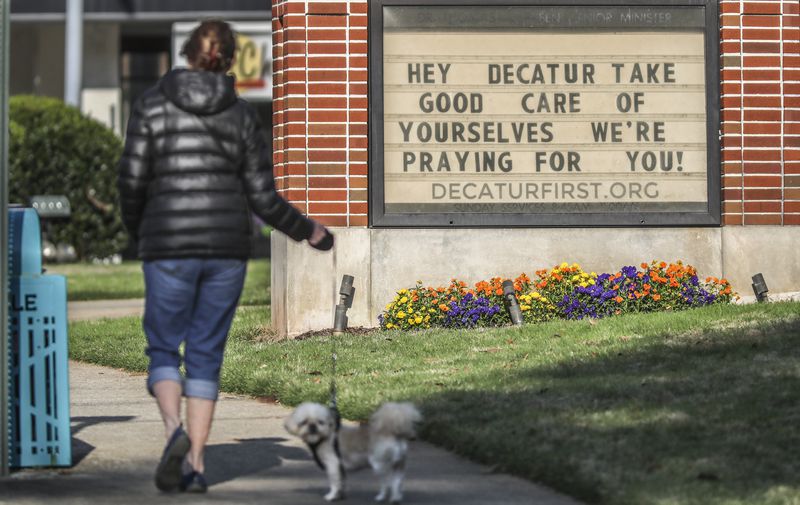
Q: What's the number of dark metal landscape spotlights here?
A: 3